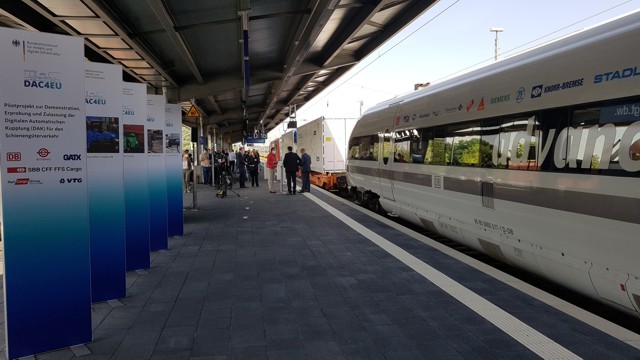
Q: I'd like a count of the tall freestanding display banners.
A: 5